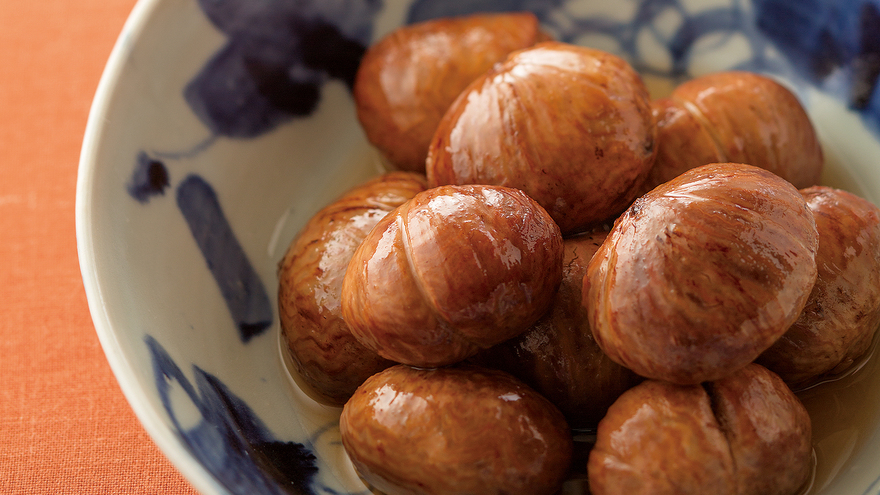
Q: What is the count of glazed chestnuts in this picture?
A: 10